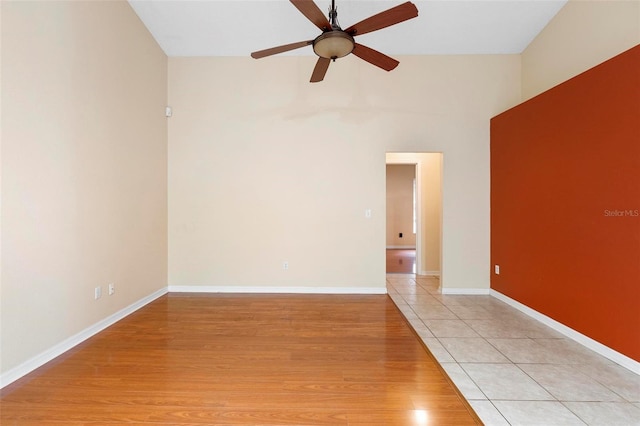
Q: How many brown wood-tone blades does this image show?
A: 5